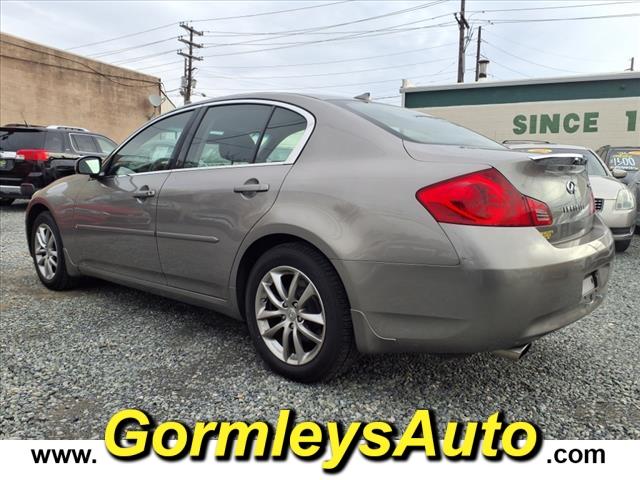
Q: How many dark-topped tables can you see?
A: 0